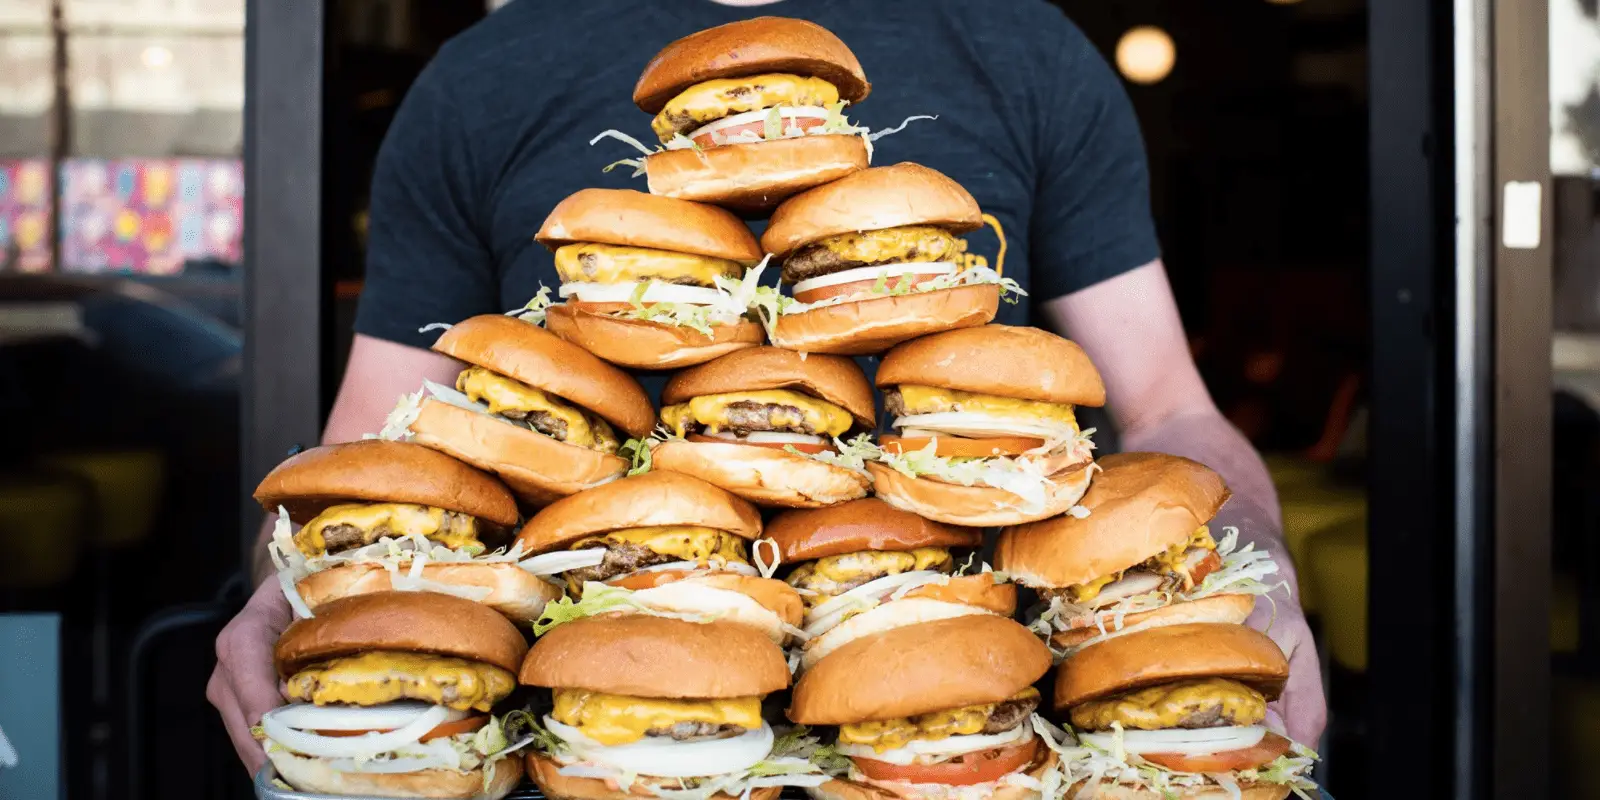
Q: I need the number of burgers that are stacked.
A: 14